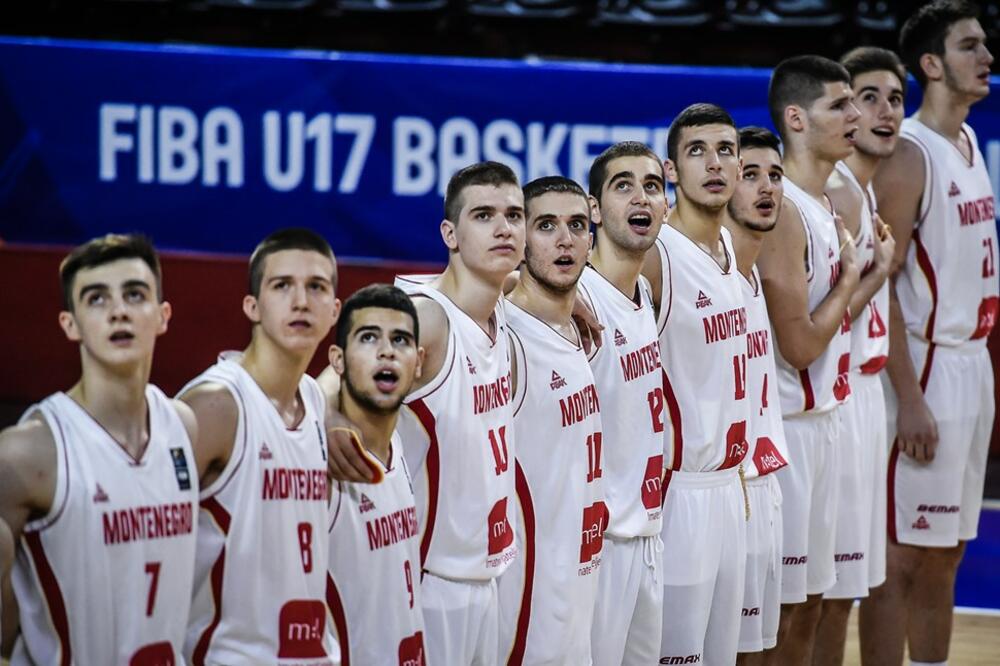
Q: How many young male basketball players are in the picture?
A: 11